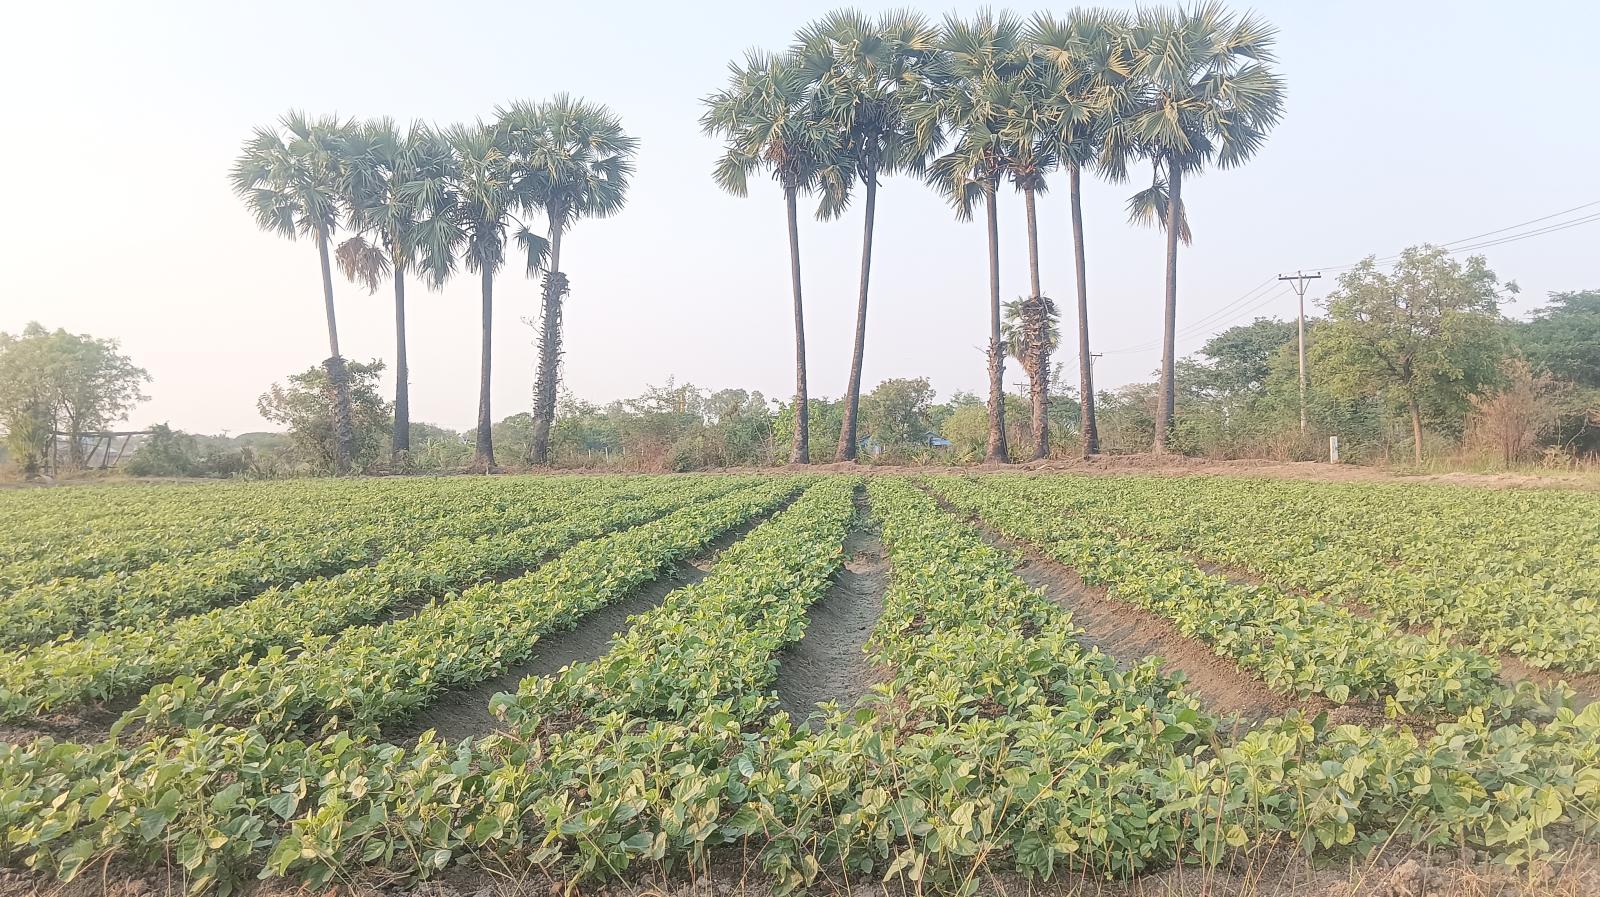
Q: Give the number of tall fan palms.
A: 10